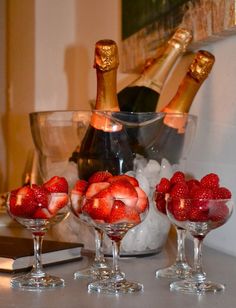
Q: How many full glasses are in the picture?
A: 5